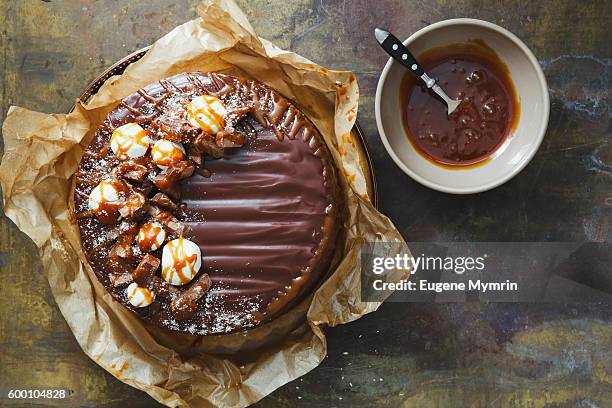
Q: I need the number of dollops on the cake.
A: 7